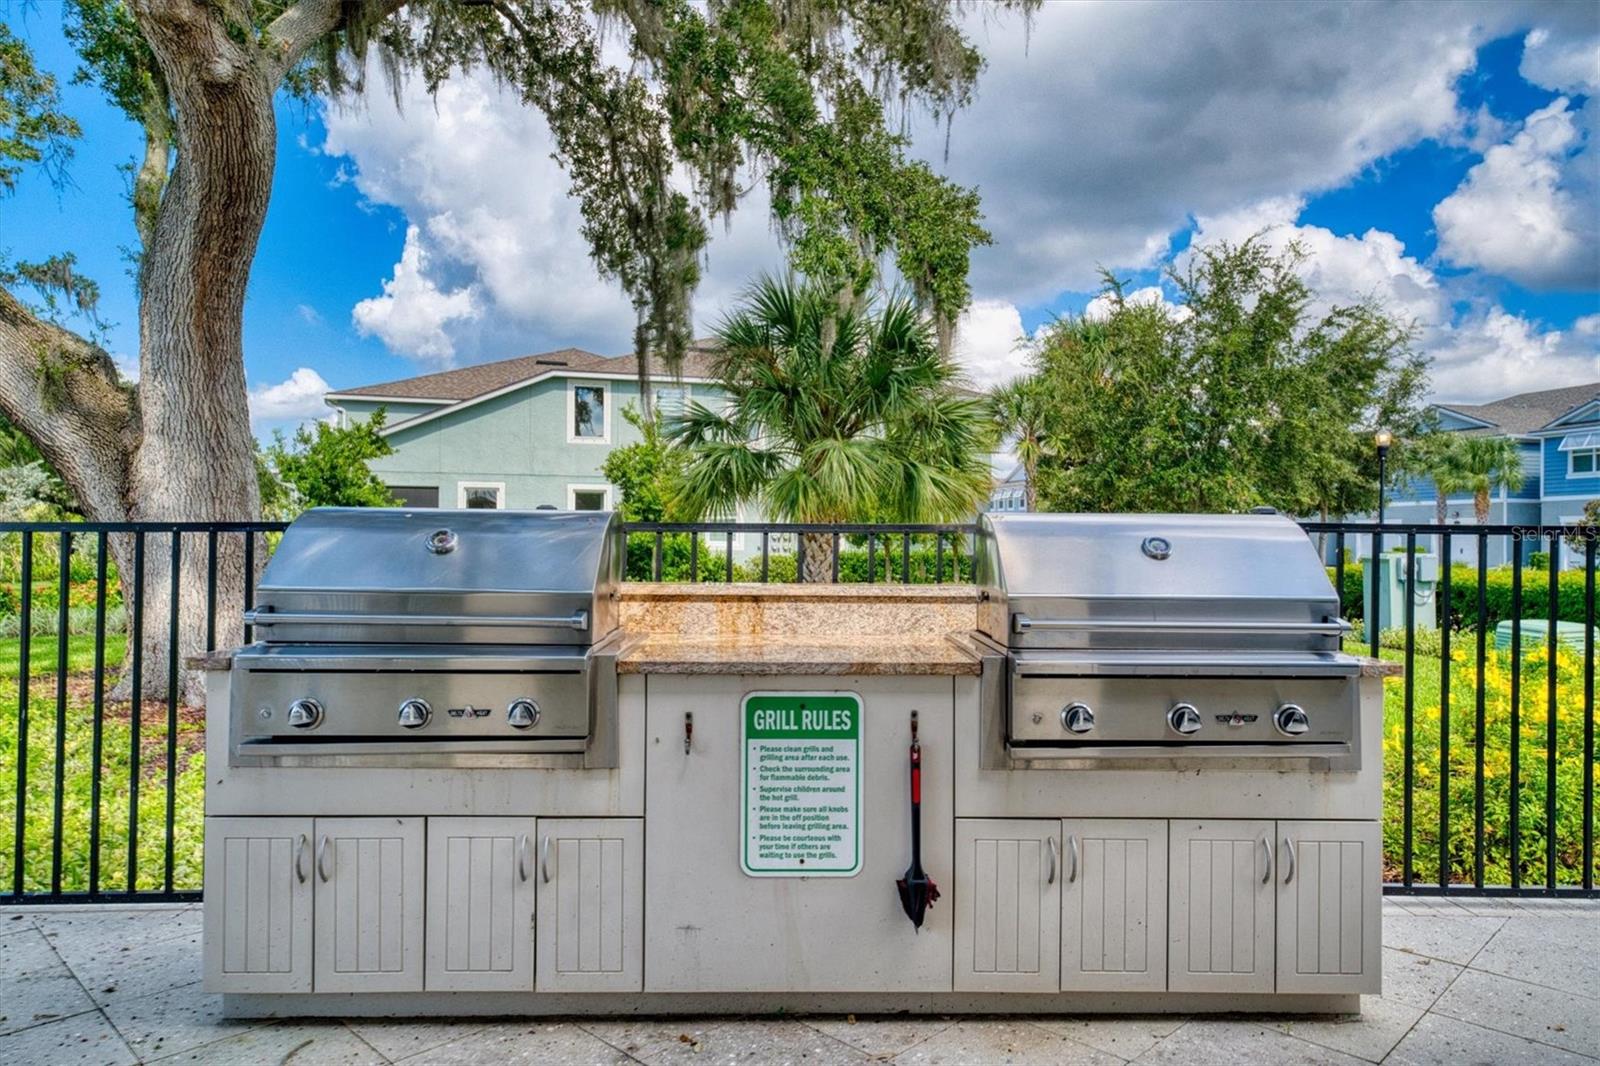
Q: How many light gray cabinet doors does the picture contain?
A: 8